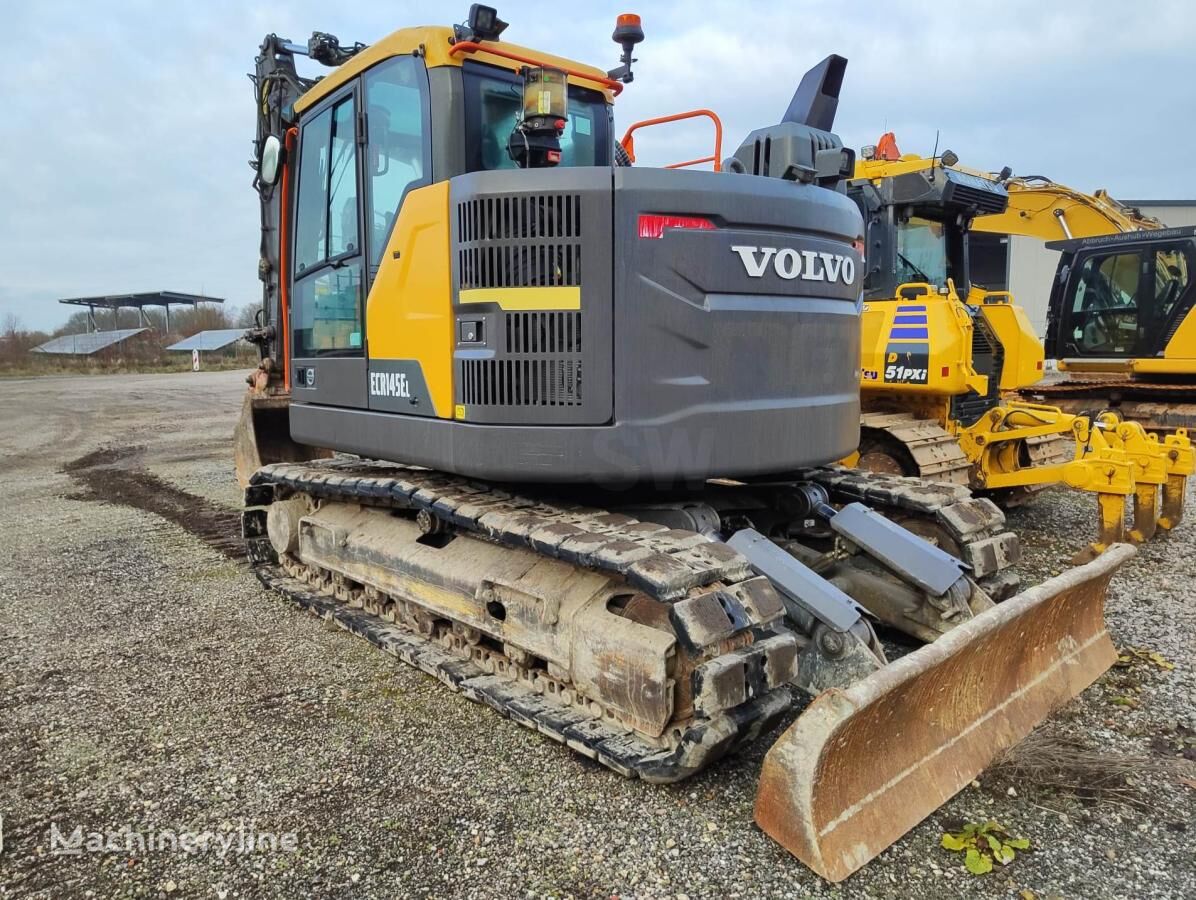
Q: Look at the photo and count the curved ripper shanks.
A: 3